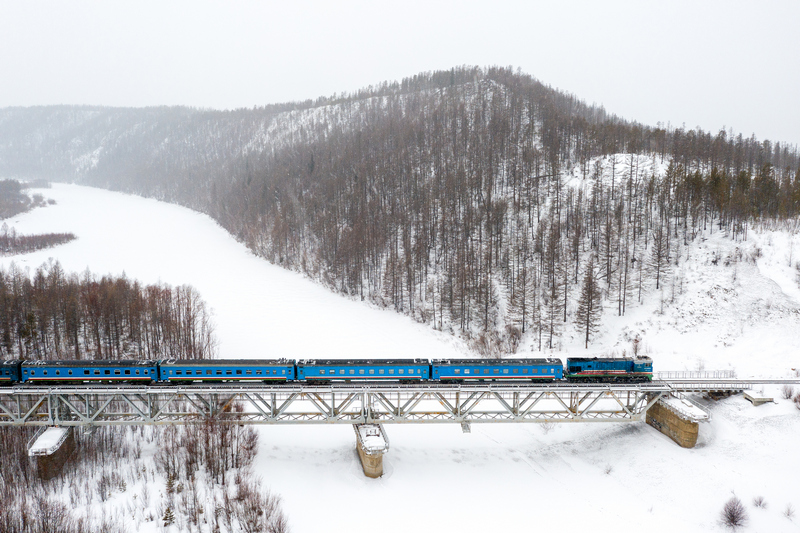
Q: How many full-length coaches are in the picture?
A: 4